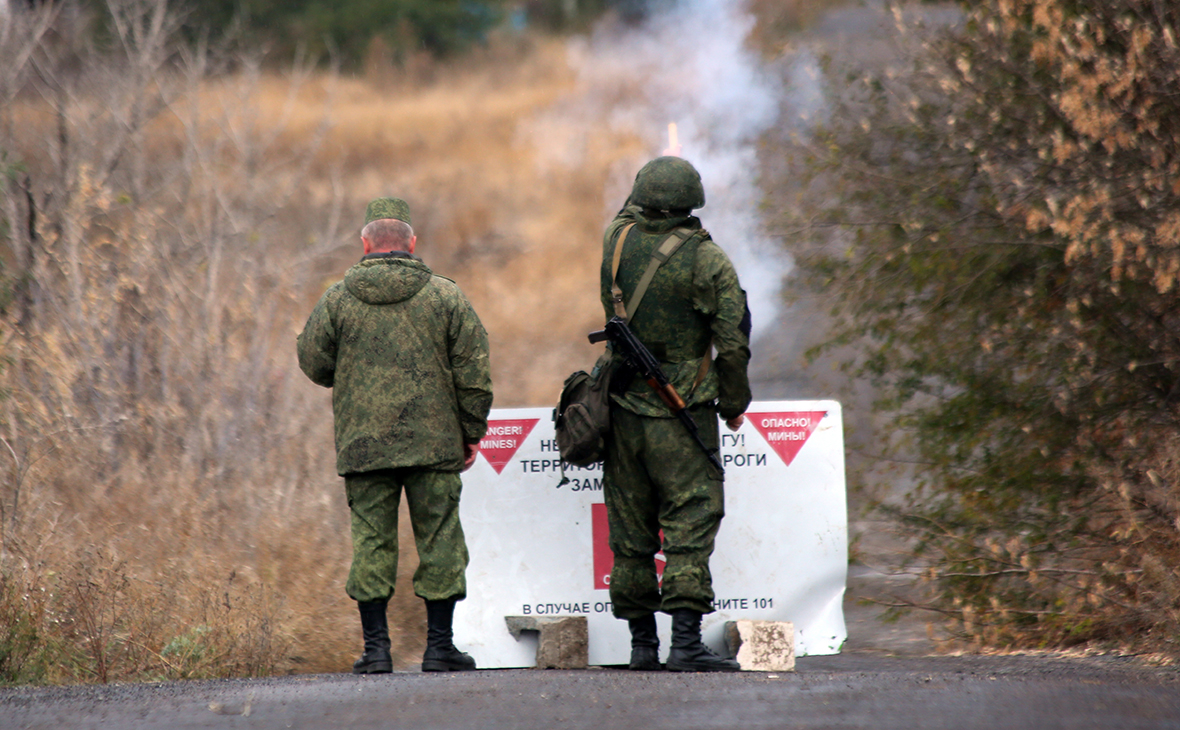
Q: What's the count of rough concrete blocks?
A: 2